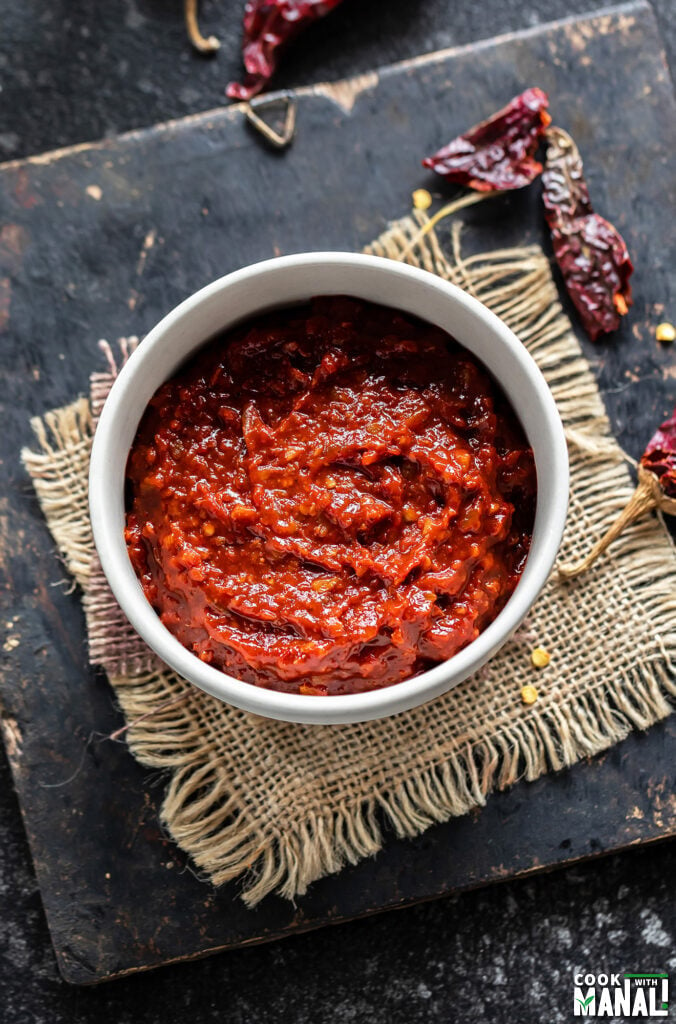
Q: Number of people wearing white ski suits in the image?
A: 0